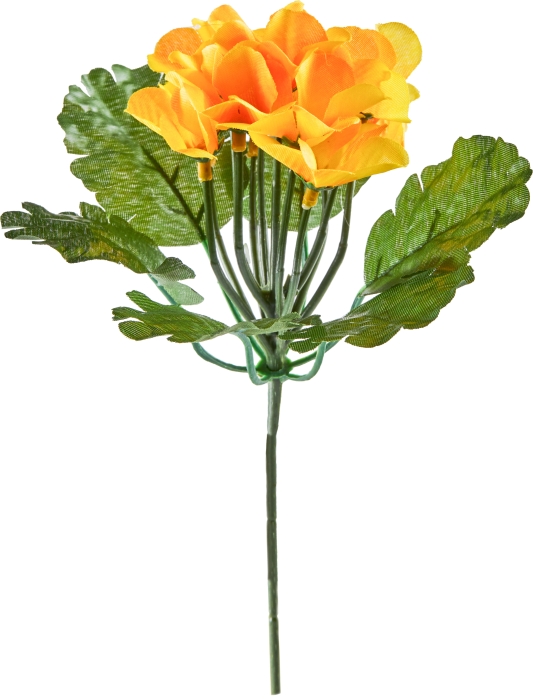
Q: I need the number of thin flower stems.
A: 11